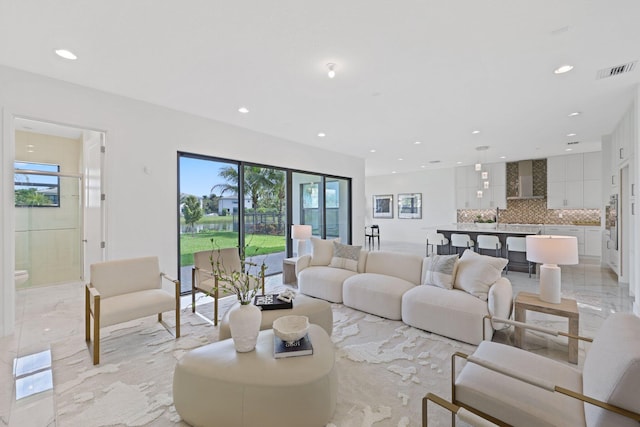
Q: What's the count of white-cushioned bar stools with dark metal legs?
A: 4